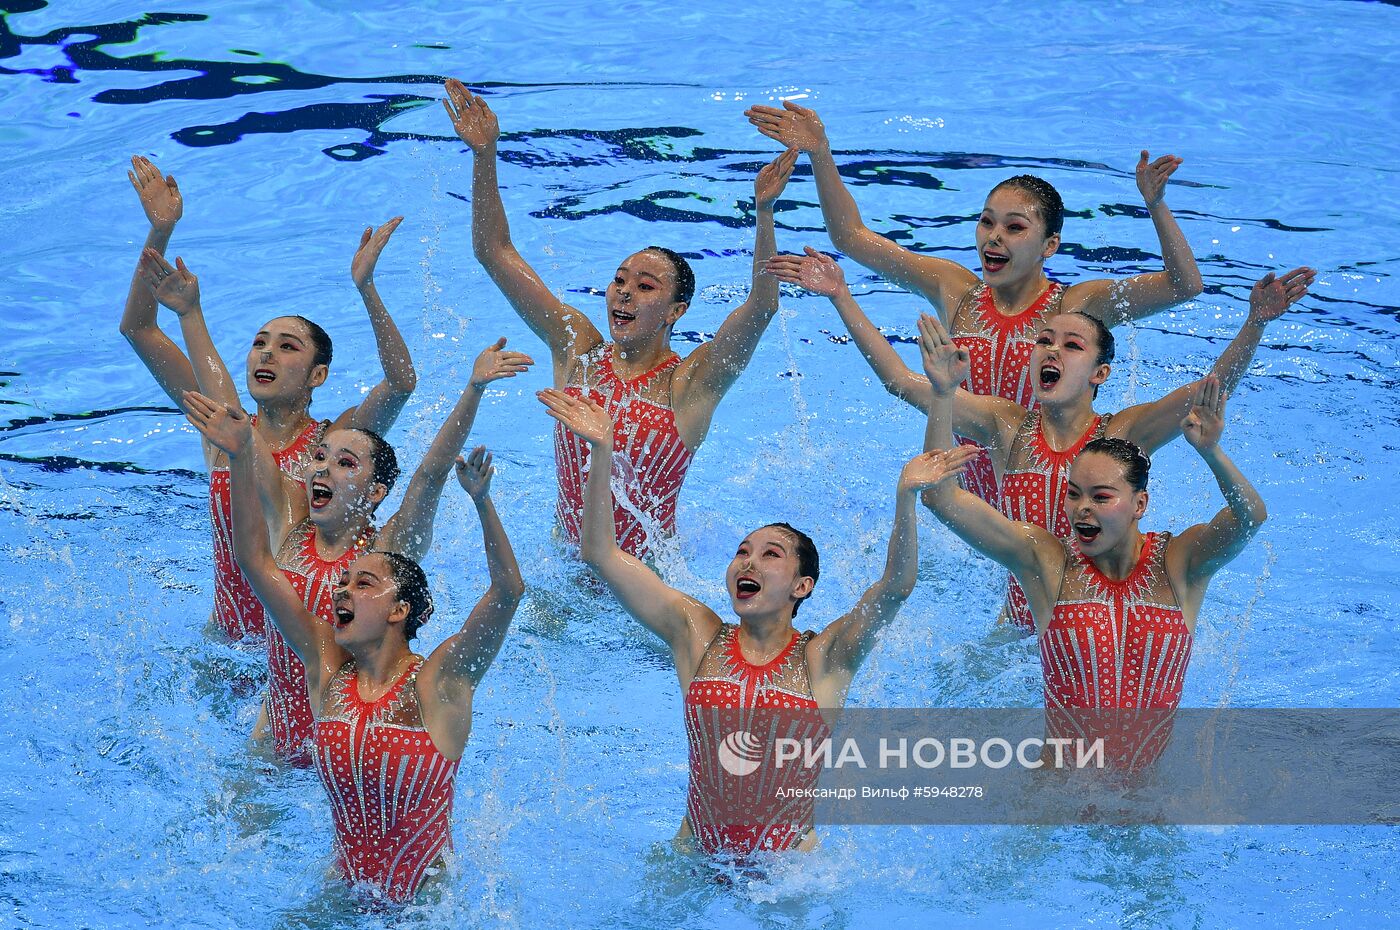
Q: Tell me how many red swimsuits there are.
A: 8